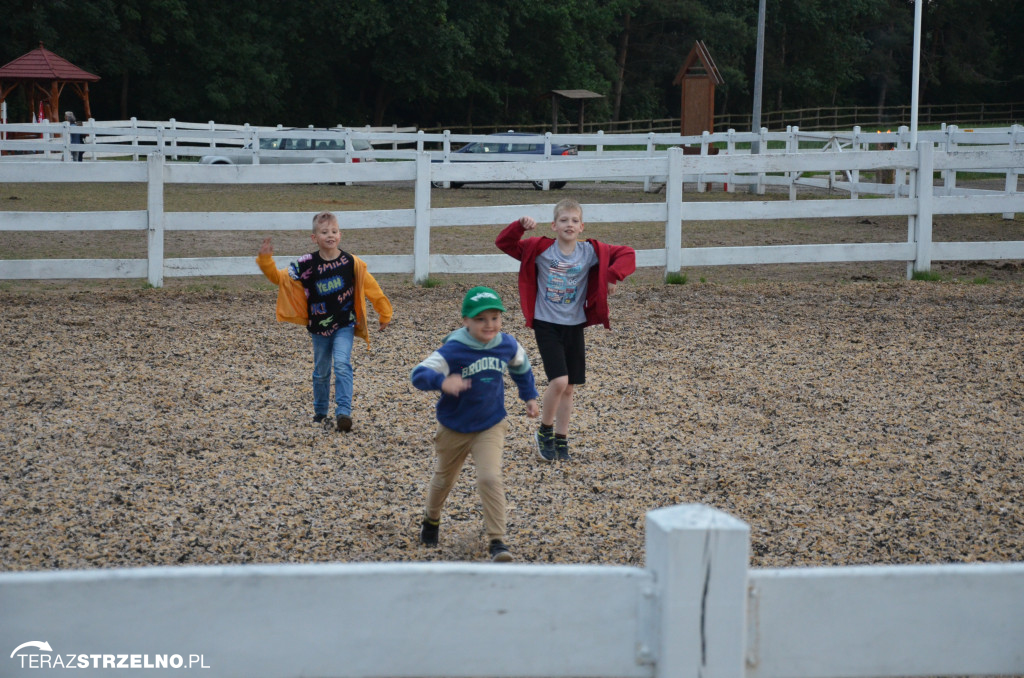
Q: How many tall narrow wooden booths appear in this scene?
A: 1